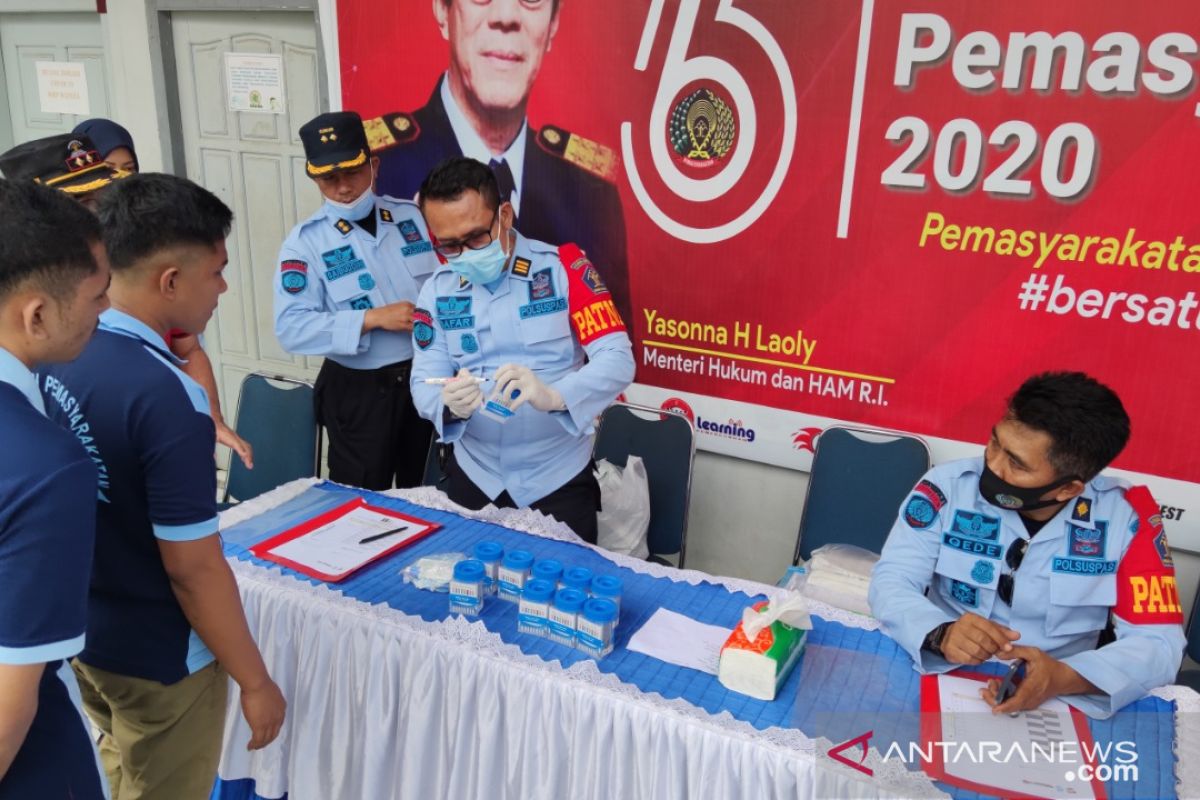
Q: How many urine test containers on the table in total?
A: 9